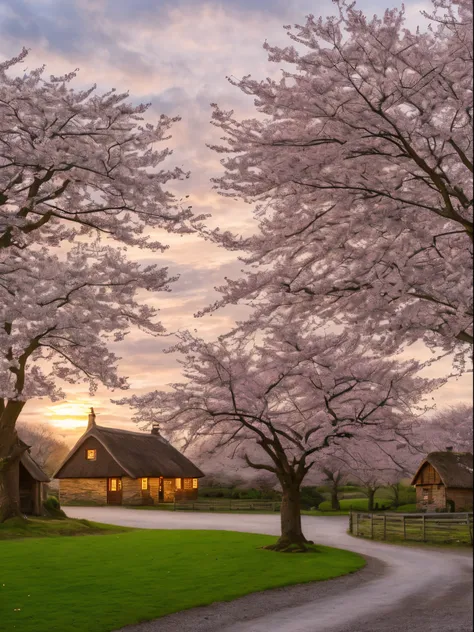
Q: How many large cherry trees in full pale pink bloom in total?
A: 3